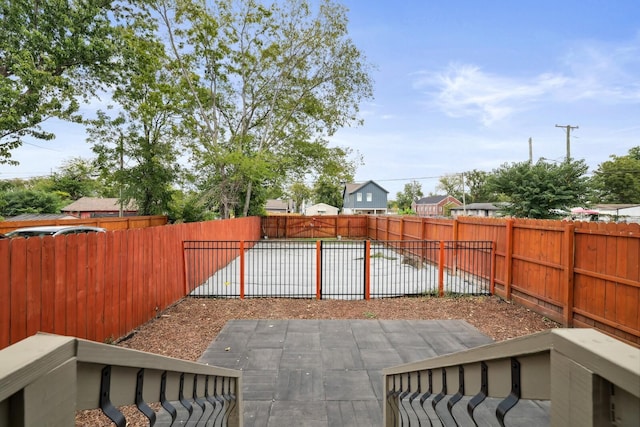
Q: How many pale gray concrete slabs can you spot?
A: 1